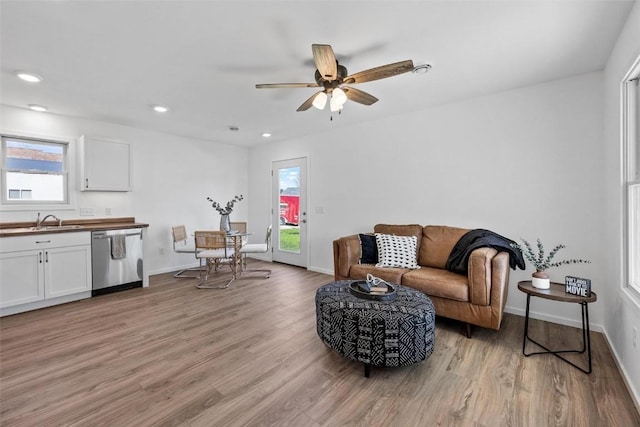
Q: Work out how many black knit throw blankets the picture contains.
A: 1